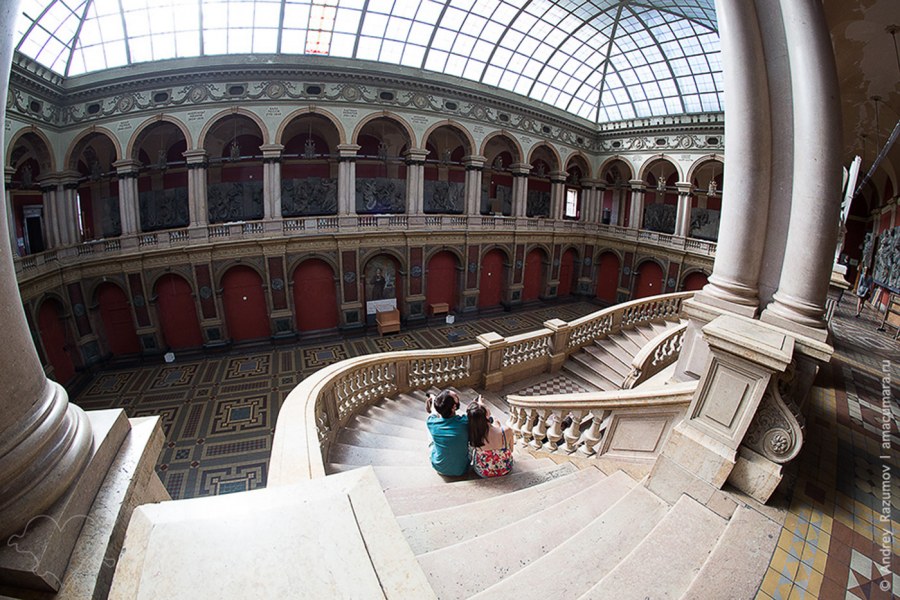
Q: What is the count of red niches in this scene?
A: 12